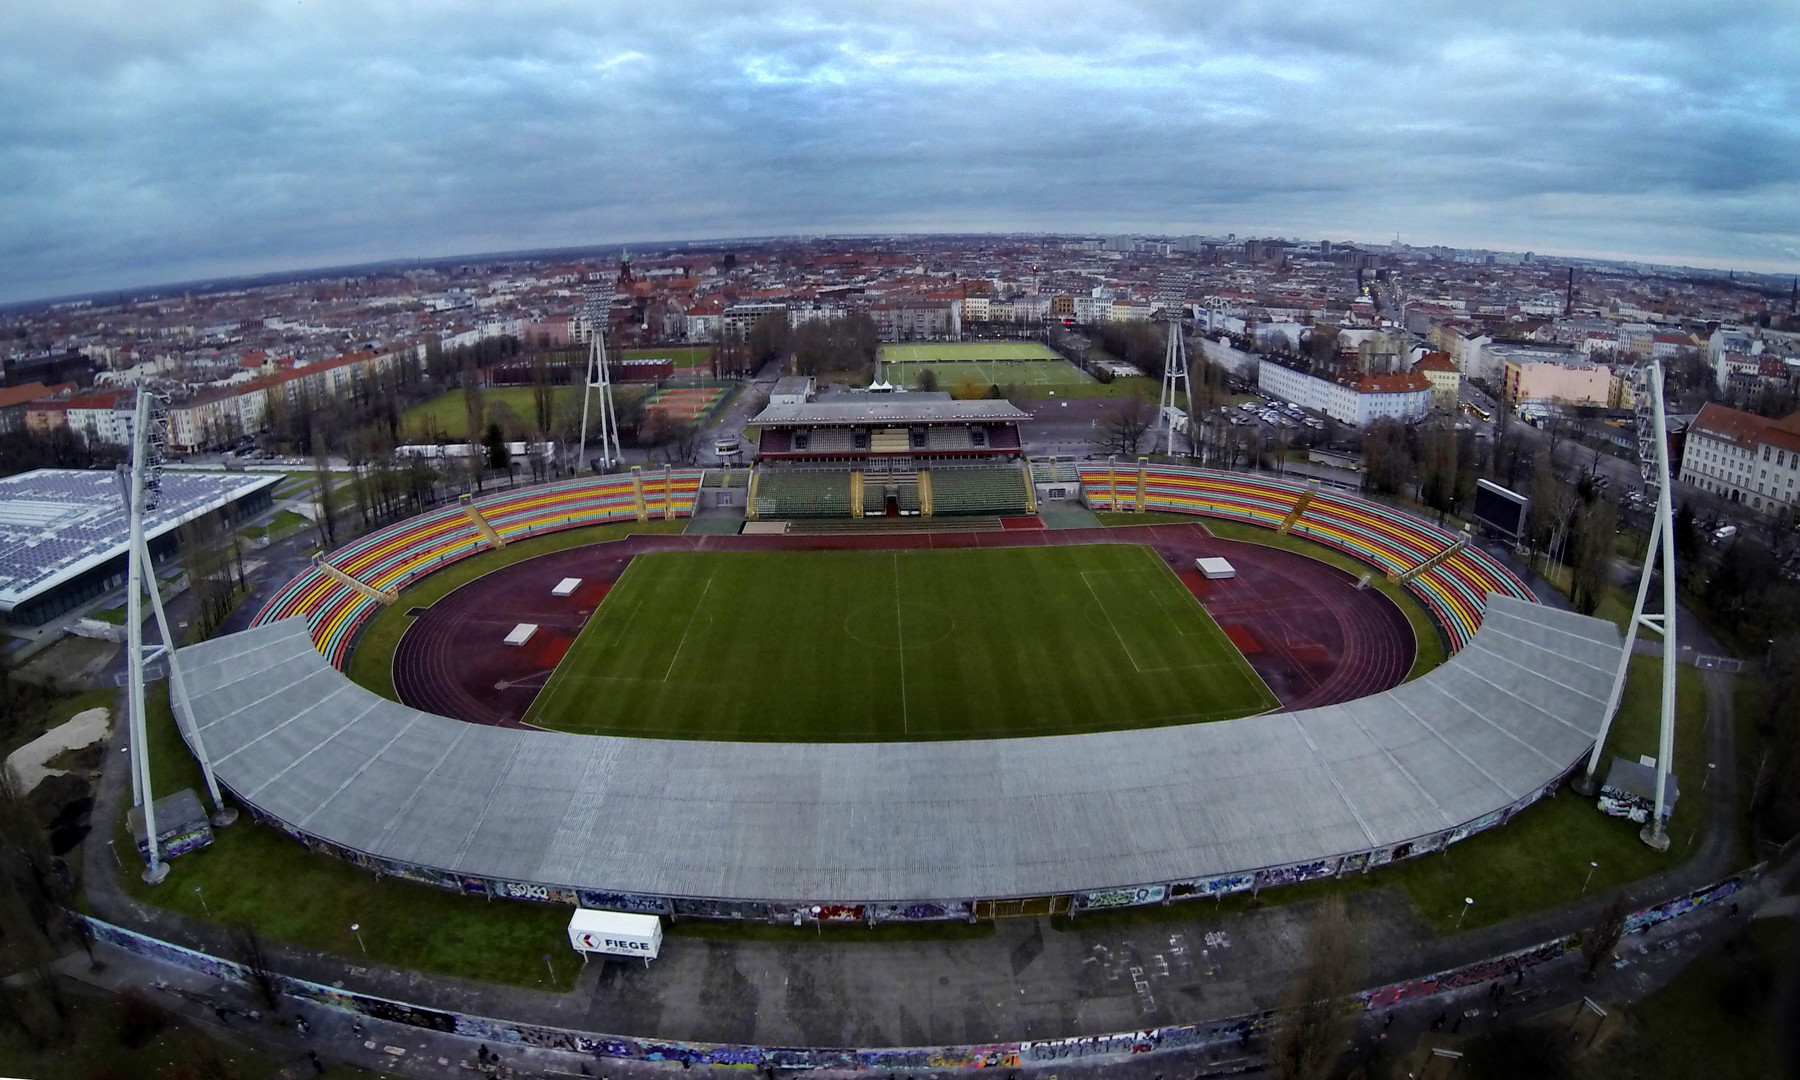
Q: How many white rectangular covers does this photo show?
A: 3